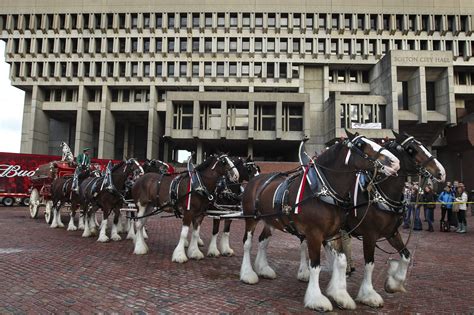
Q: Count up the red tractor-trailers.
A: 1